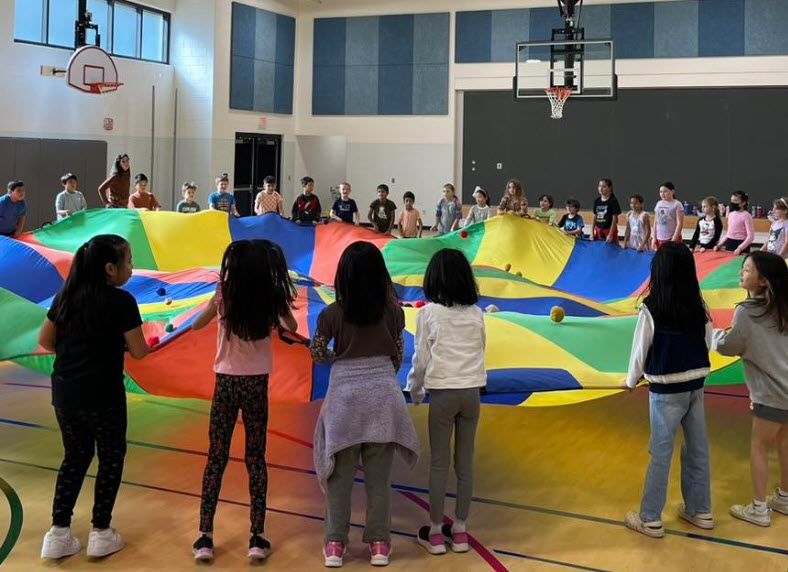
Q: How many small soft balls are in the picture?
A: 13